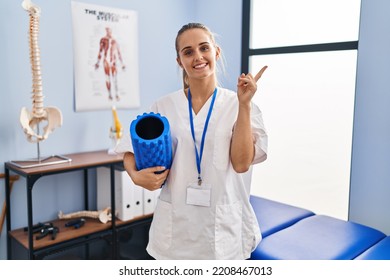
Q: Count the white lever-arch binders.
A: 3